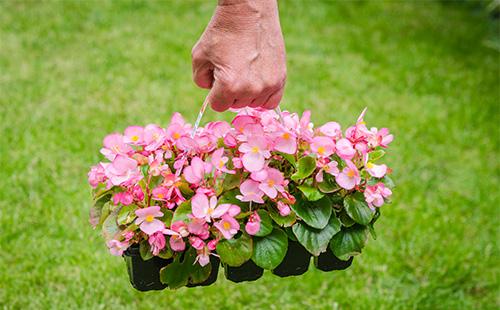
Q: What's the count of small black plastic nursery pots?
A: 5